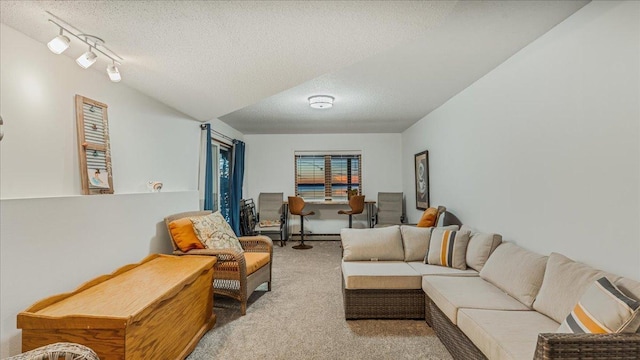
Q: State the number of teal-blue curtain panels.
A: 2